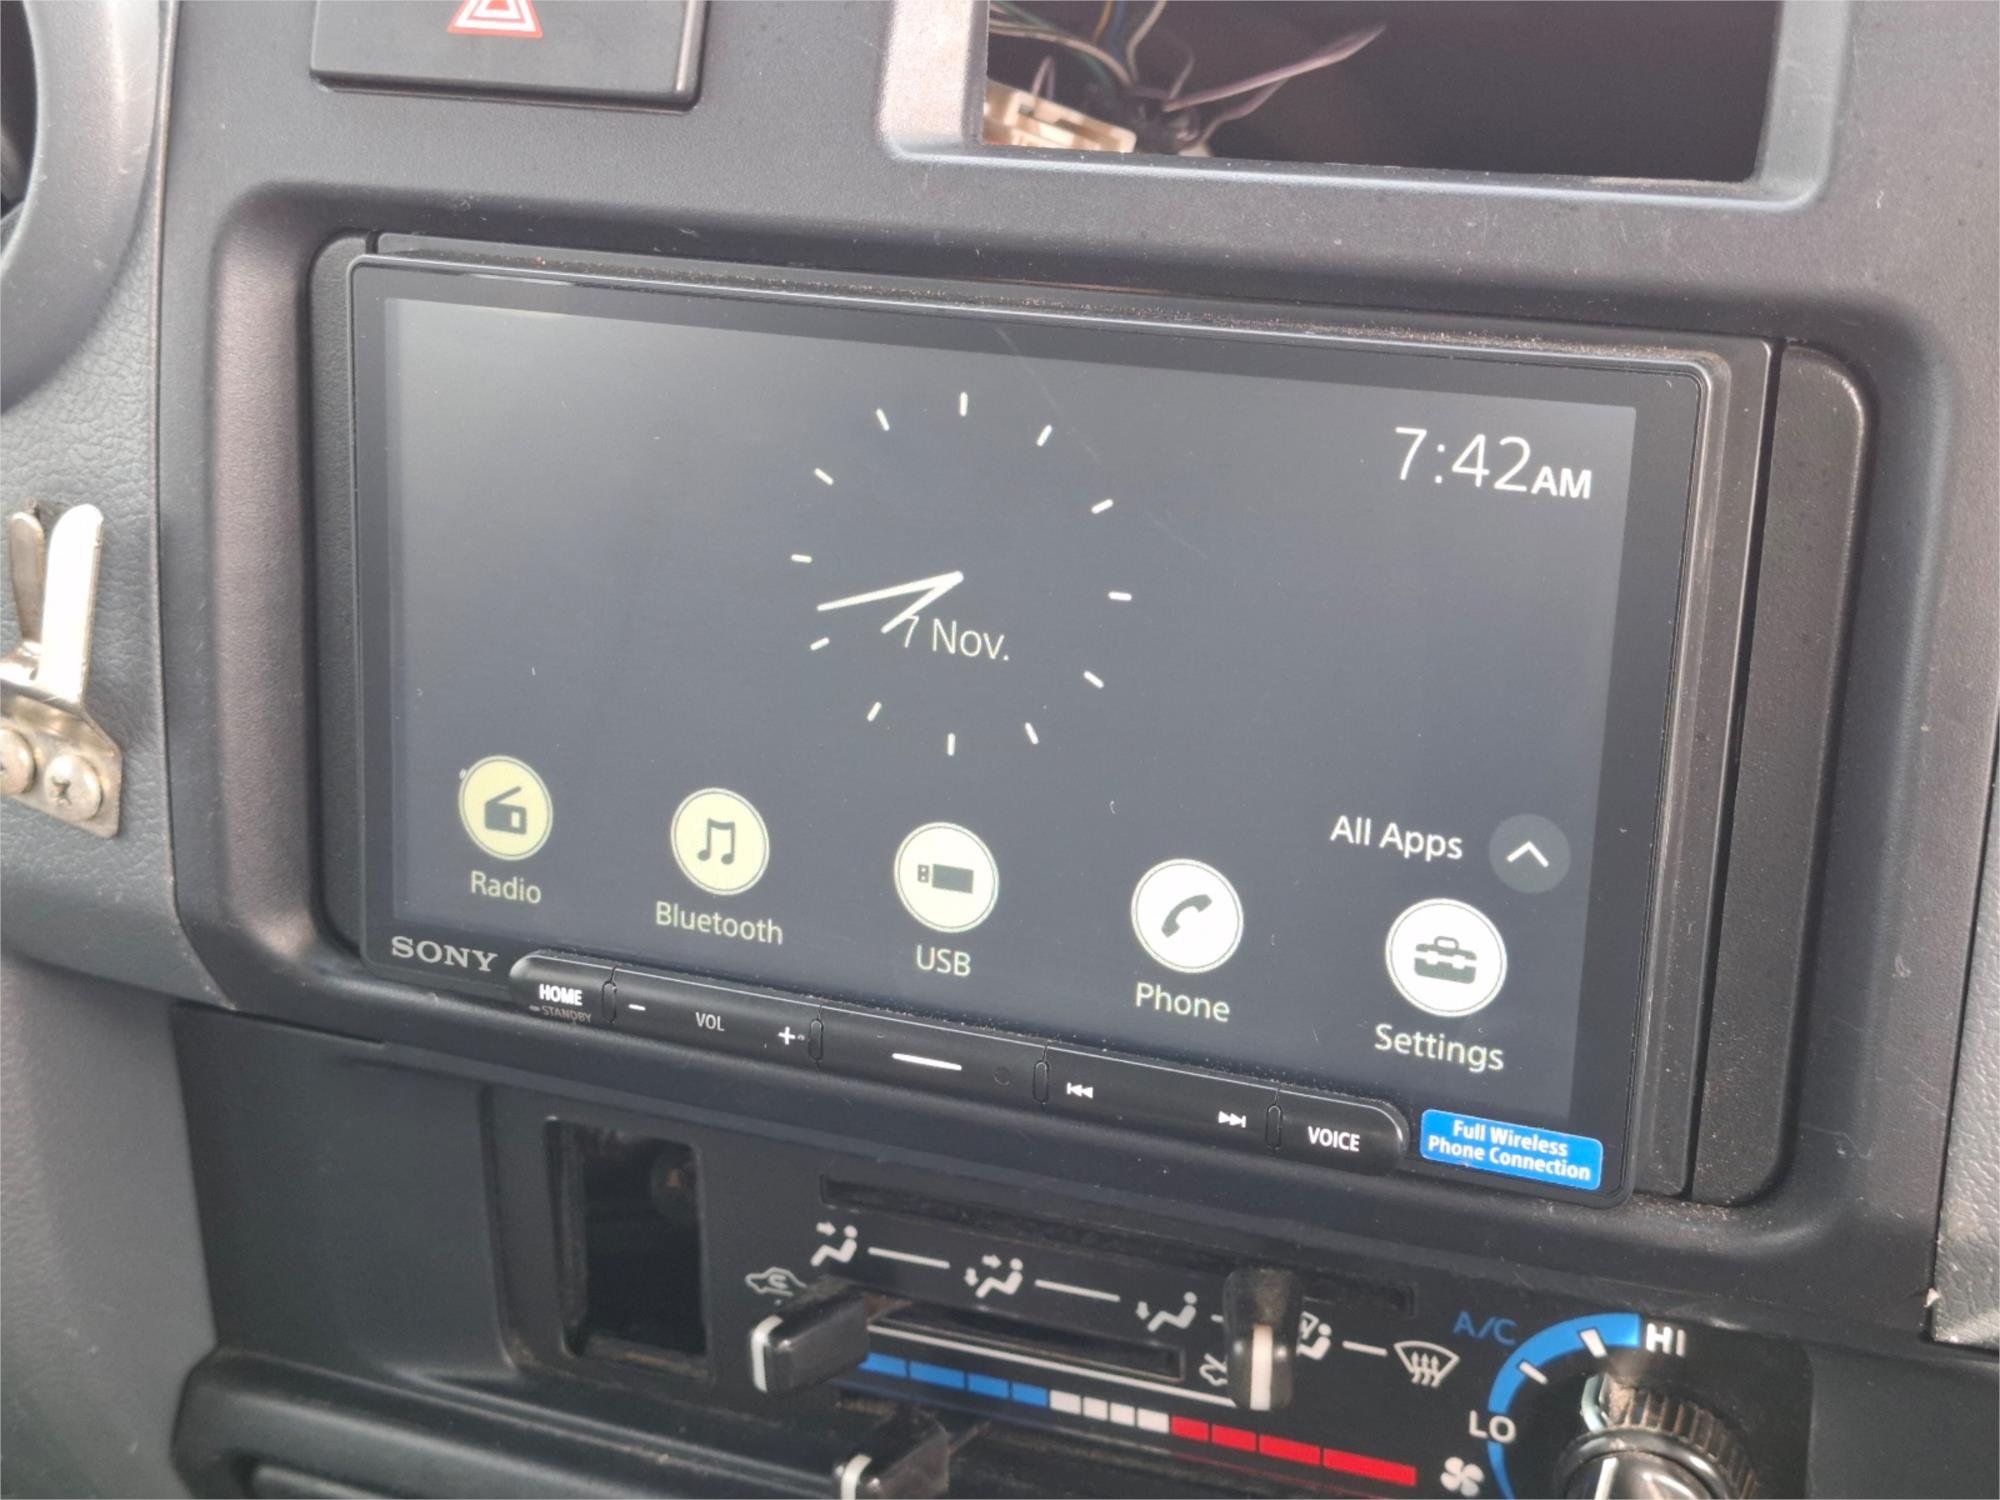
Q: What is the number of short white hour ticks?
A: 12